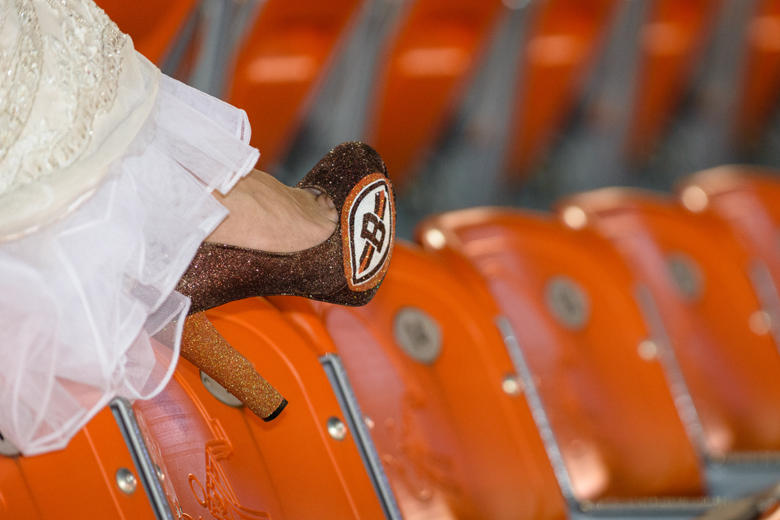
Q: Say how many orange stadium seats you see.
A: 12